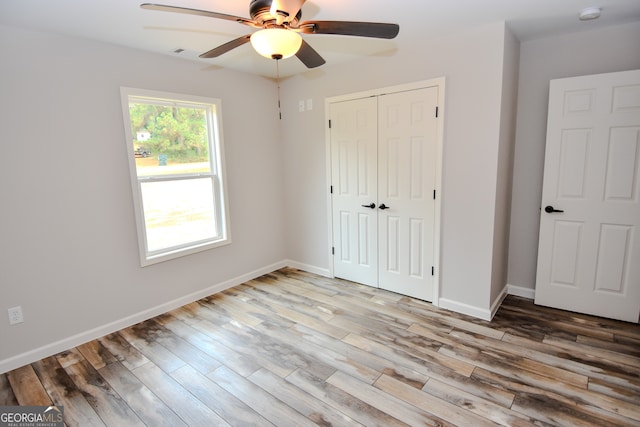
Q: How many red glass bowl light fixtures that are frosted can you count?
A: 0